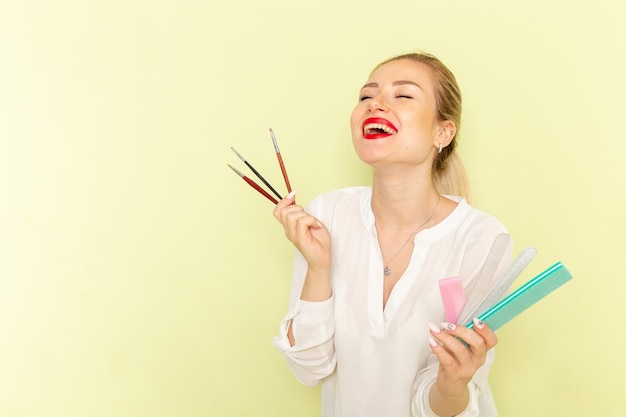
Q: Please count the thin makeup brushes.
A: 3